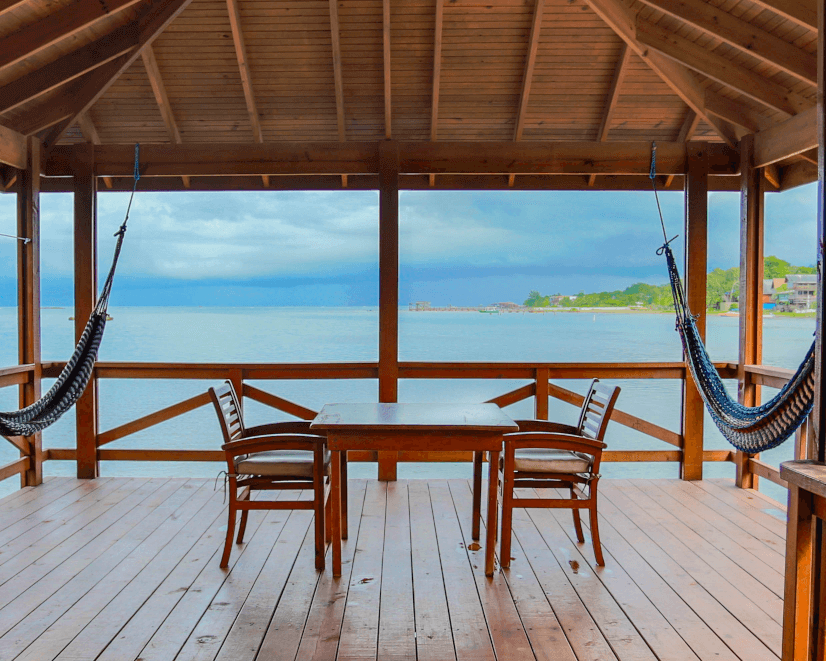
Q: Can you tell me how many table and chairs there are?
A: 3